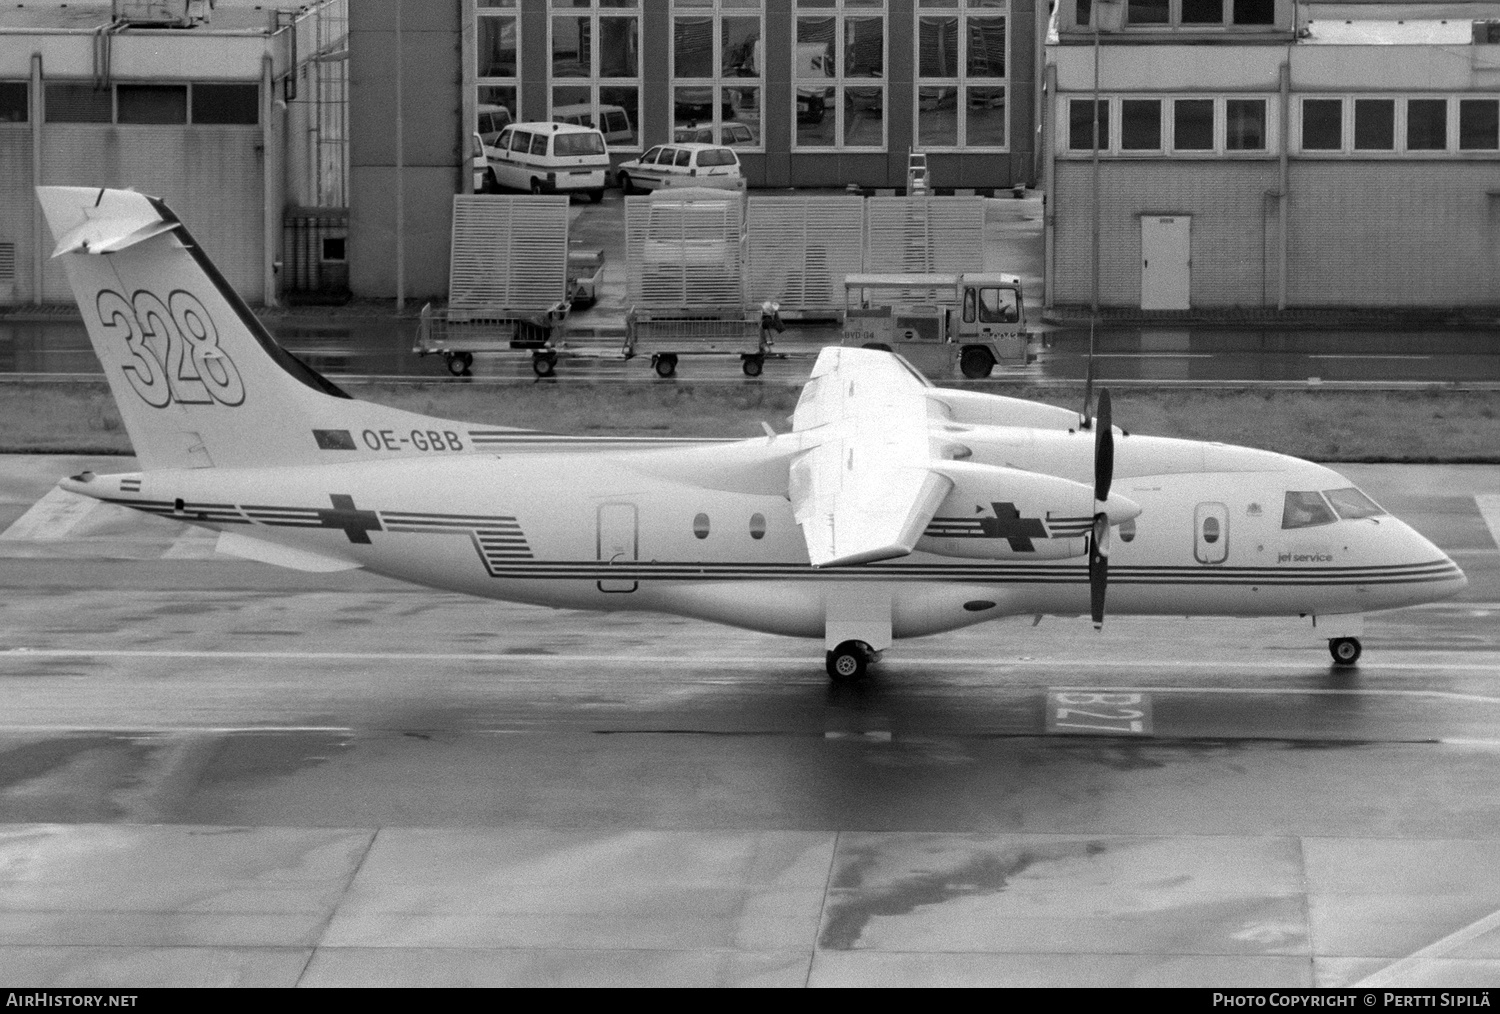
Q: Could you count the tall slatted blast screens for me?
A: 4